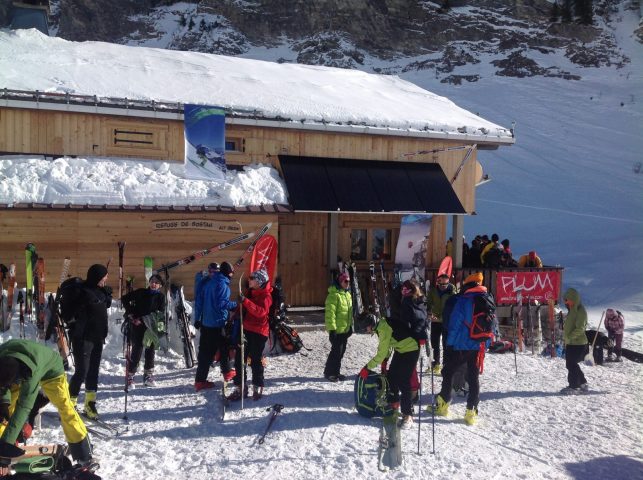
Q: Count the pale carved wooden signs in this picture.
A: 1